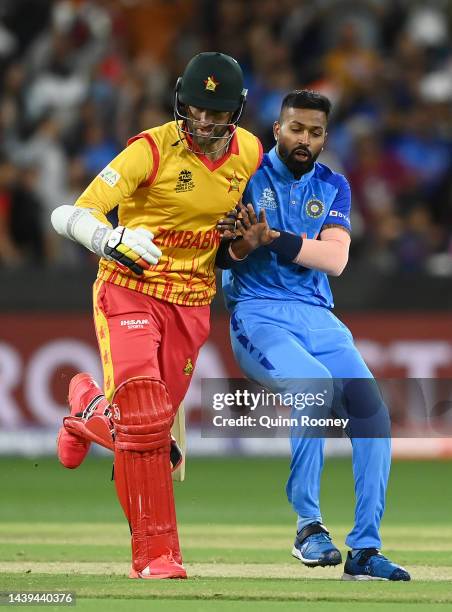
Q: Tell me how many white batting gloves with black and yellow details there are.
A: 1